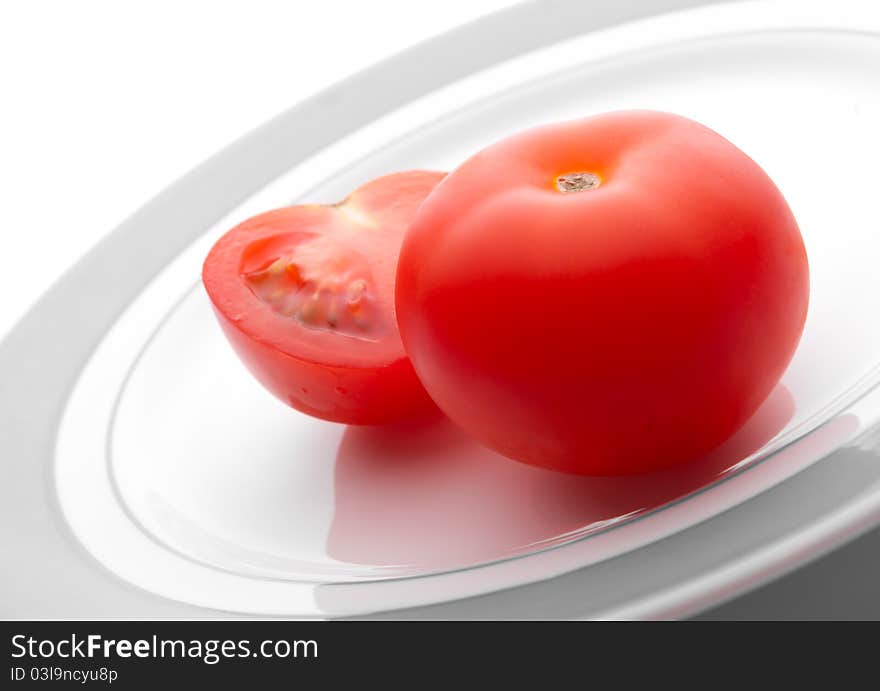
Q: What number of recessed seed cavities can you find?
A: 1